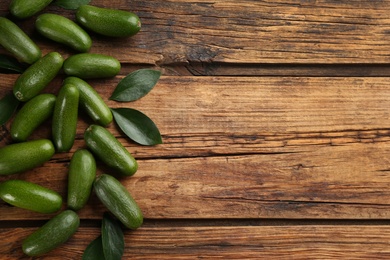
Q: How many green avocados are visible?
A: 15